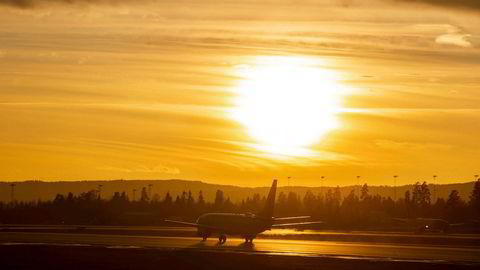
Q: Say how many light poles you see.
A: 10